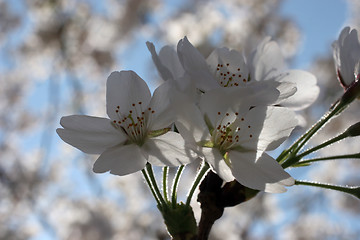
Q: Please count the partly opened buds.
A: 1